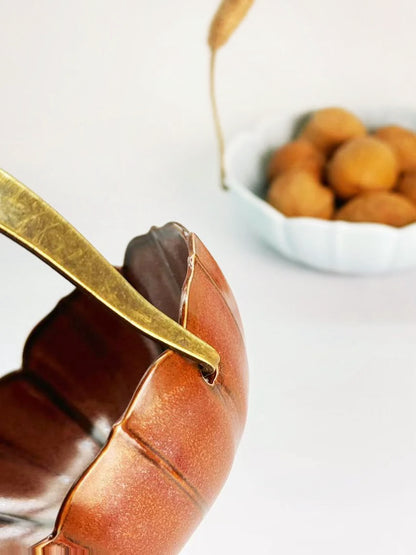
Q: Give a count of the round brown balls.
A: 7